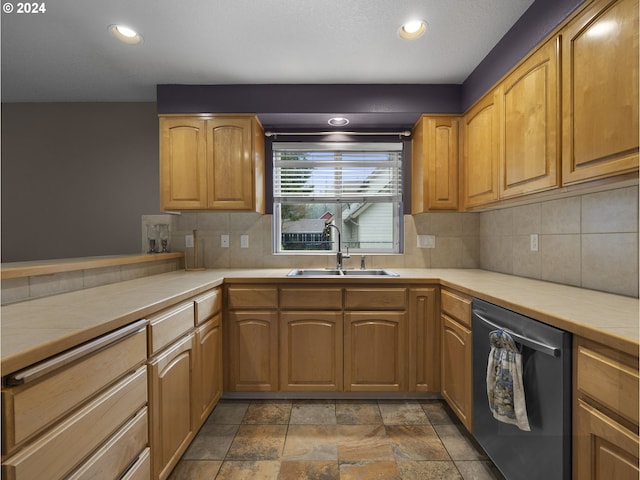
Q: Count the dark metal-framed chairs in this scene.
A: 0